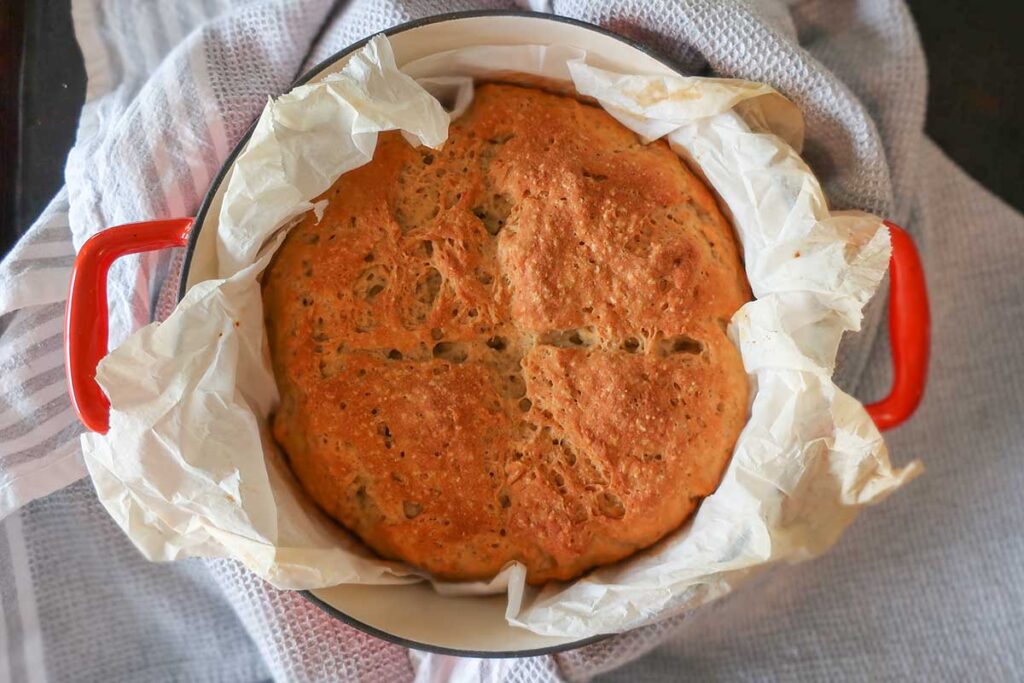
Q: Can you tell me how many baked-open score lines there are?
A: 2